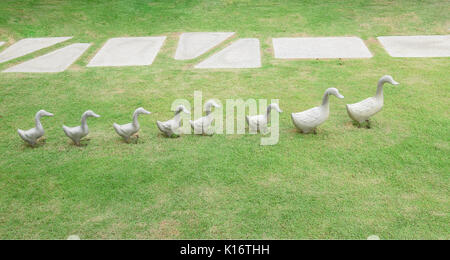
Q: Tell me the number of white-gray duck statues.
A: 8